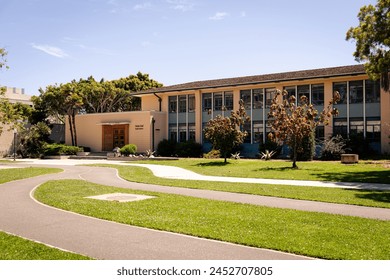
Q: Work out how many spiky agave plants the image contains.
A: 3